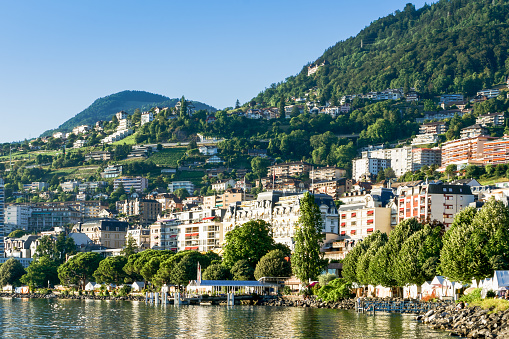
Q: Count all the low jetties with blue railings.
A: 1